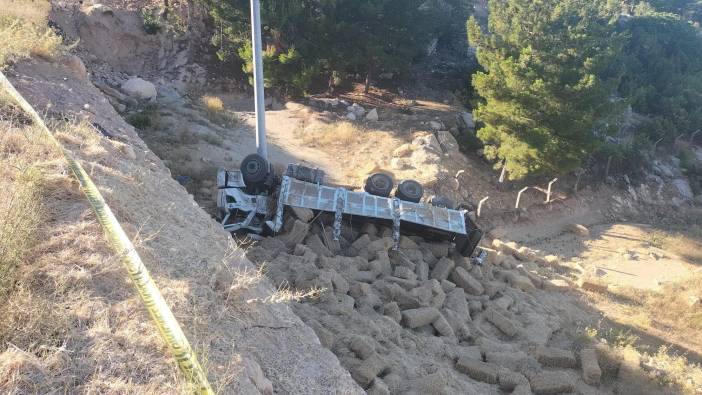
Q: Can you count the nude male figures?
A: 0